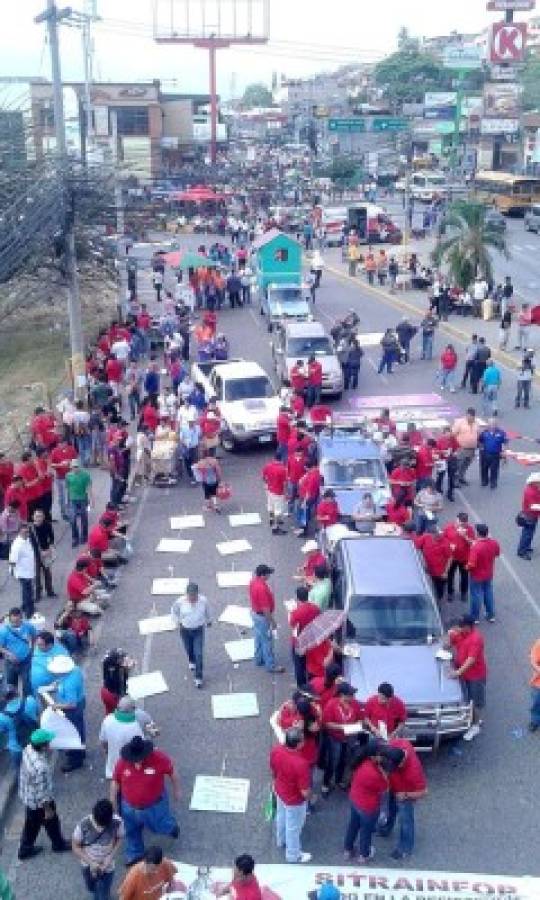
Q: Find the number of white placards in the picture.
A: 12